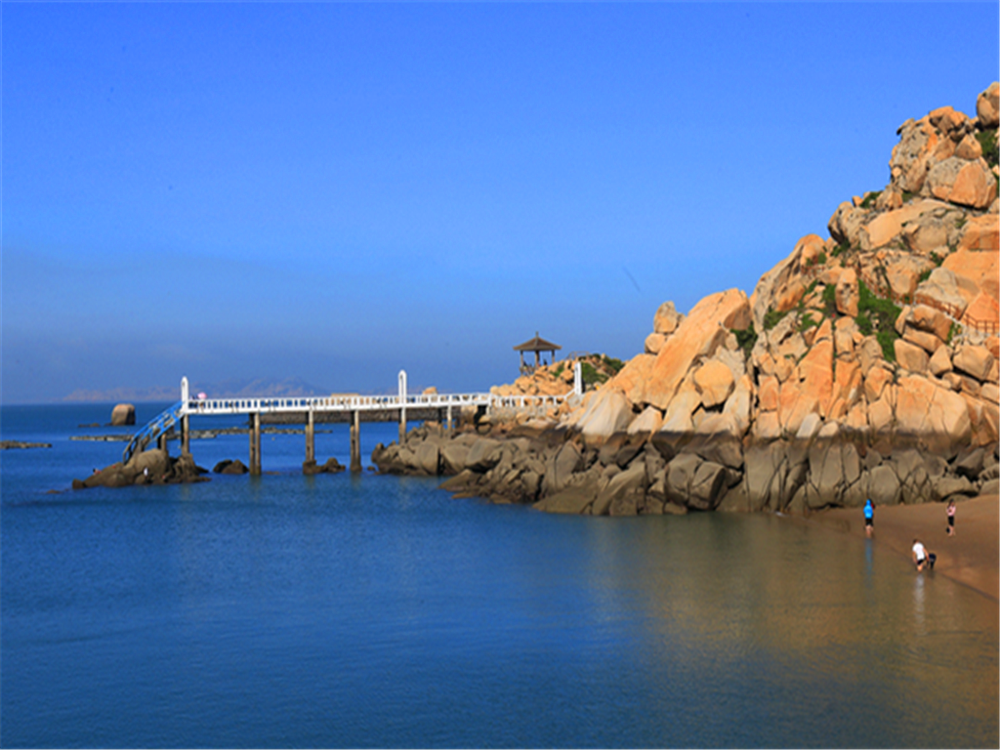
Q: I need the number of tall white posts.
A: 3